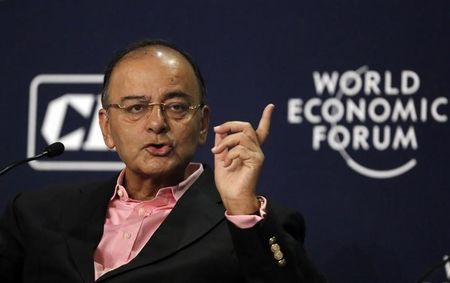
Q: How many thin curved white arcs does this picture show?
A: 1